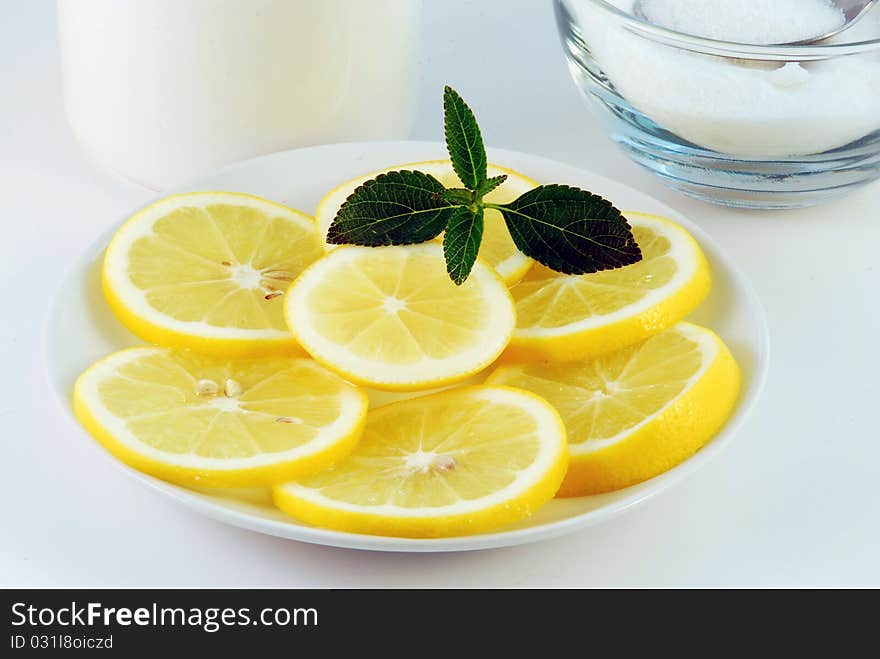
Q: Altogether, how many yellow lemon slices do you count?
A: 7